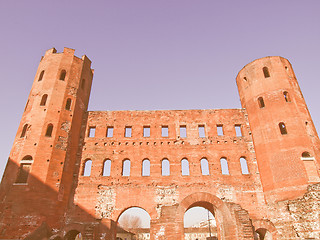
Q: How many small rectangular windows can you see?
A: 9